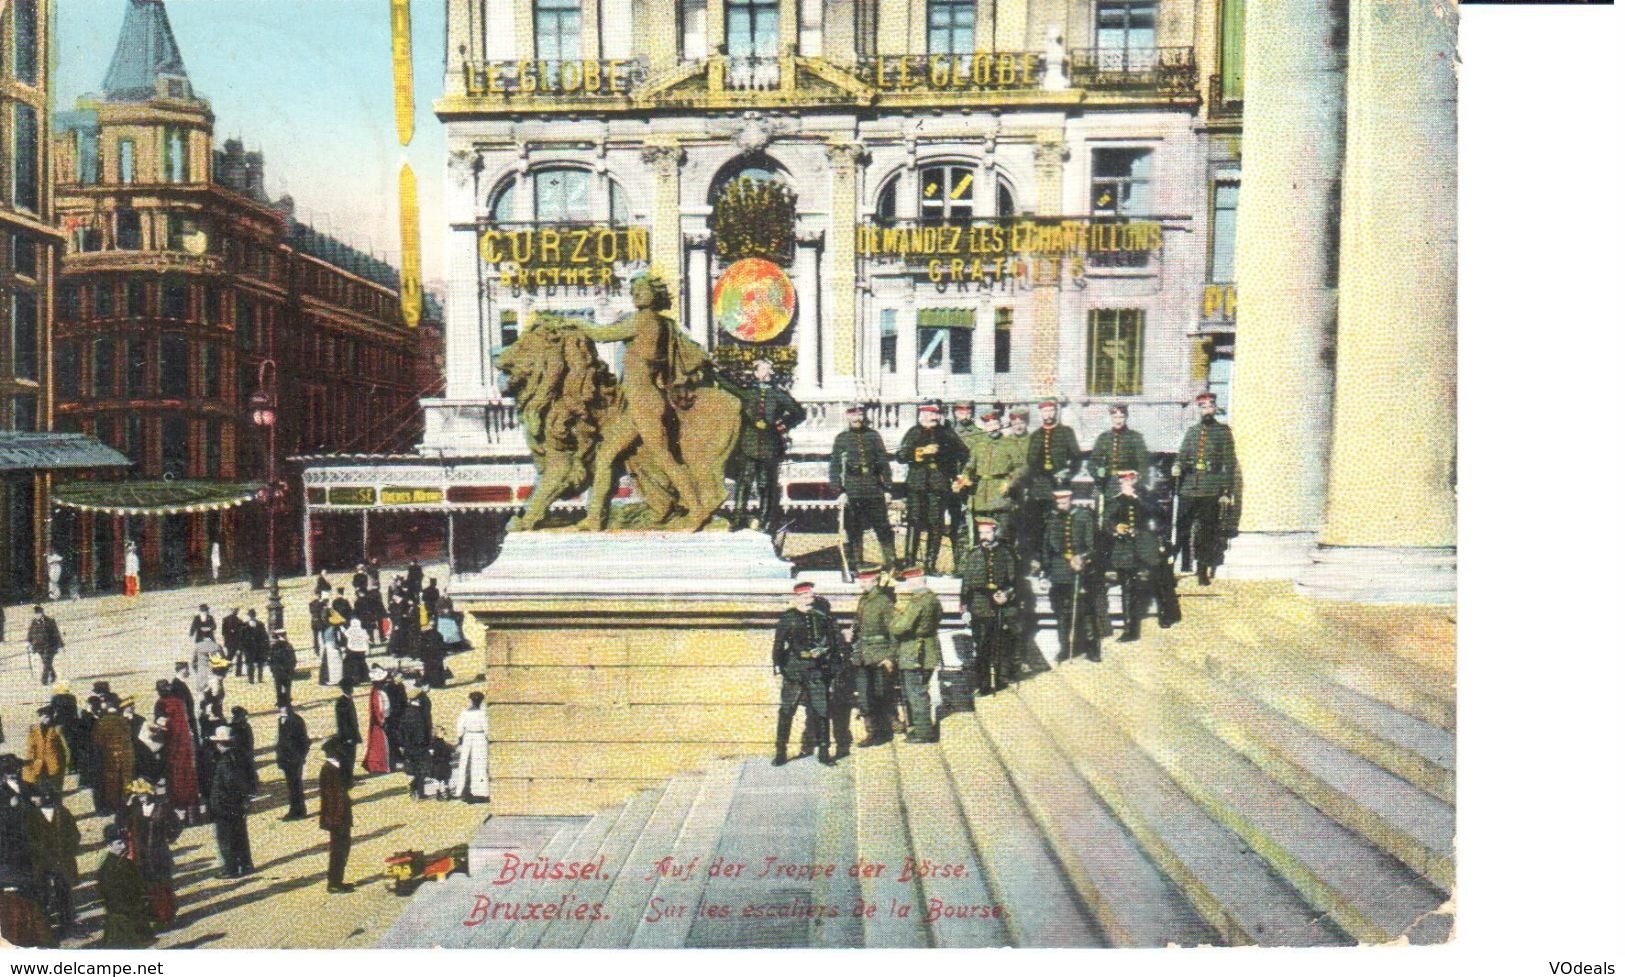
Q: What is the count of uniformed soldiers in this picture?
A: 15